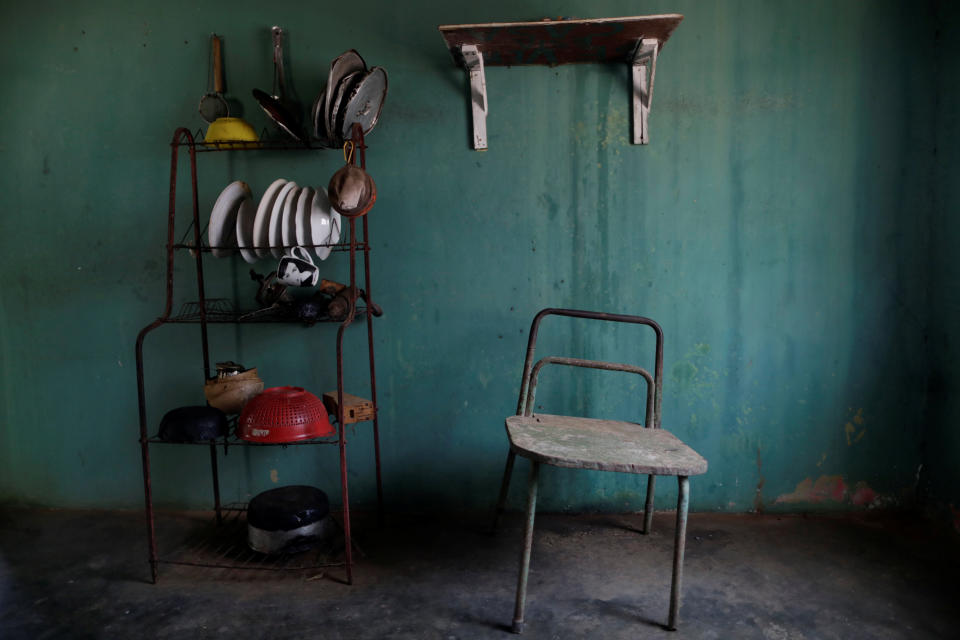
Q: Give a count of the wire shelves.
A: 5